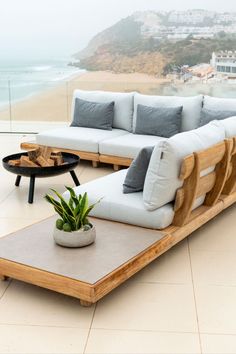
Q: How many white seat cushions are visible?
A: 3